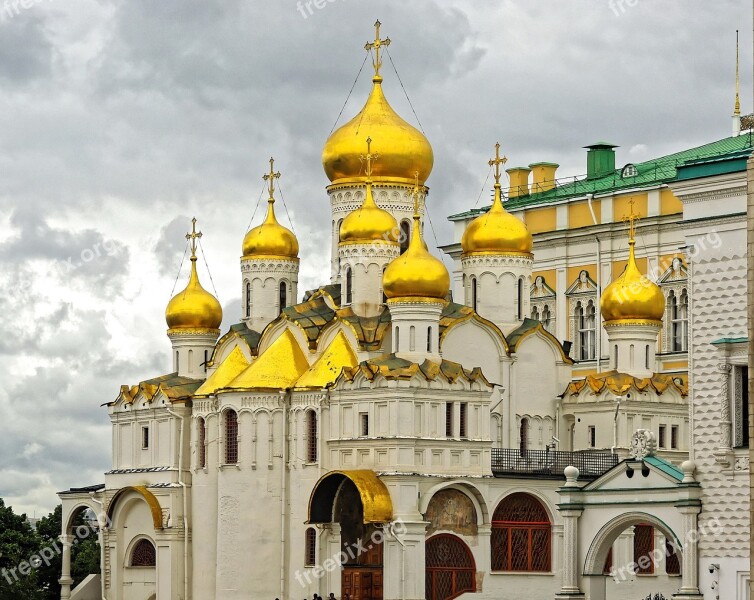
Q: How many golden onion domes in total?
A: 7